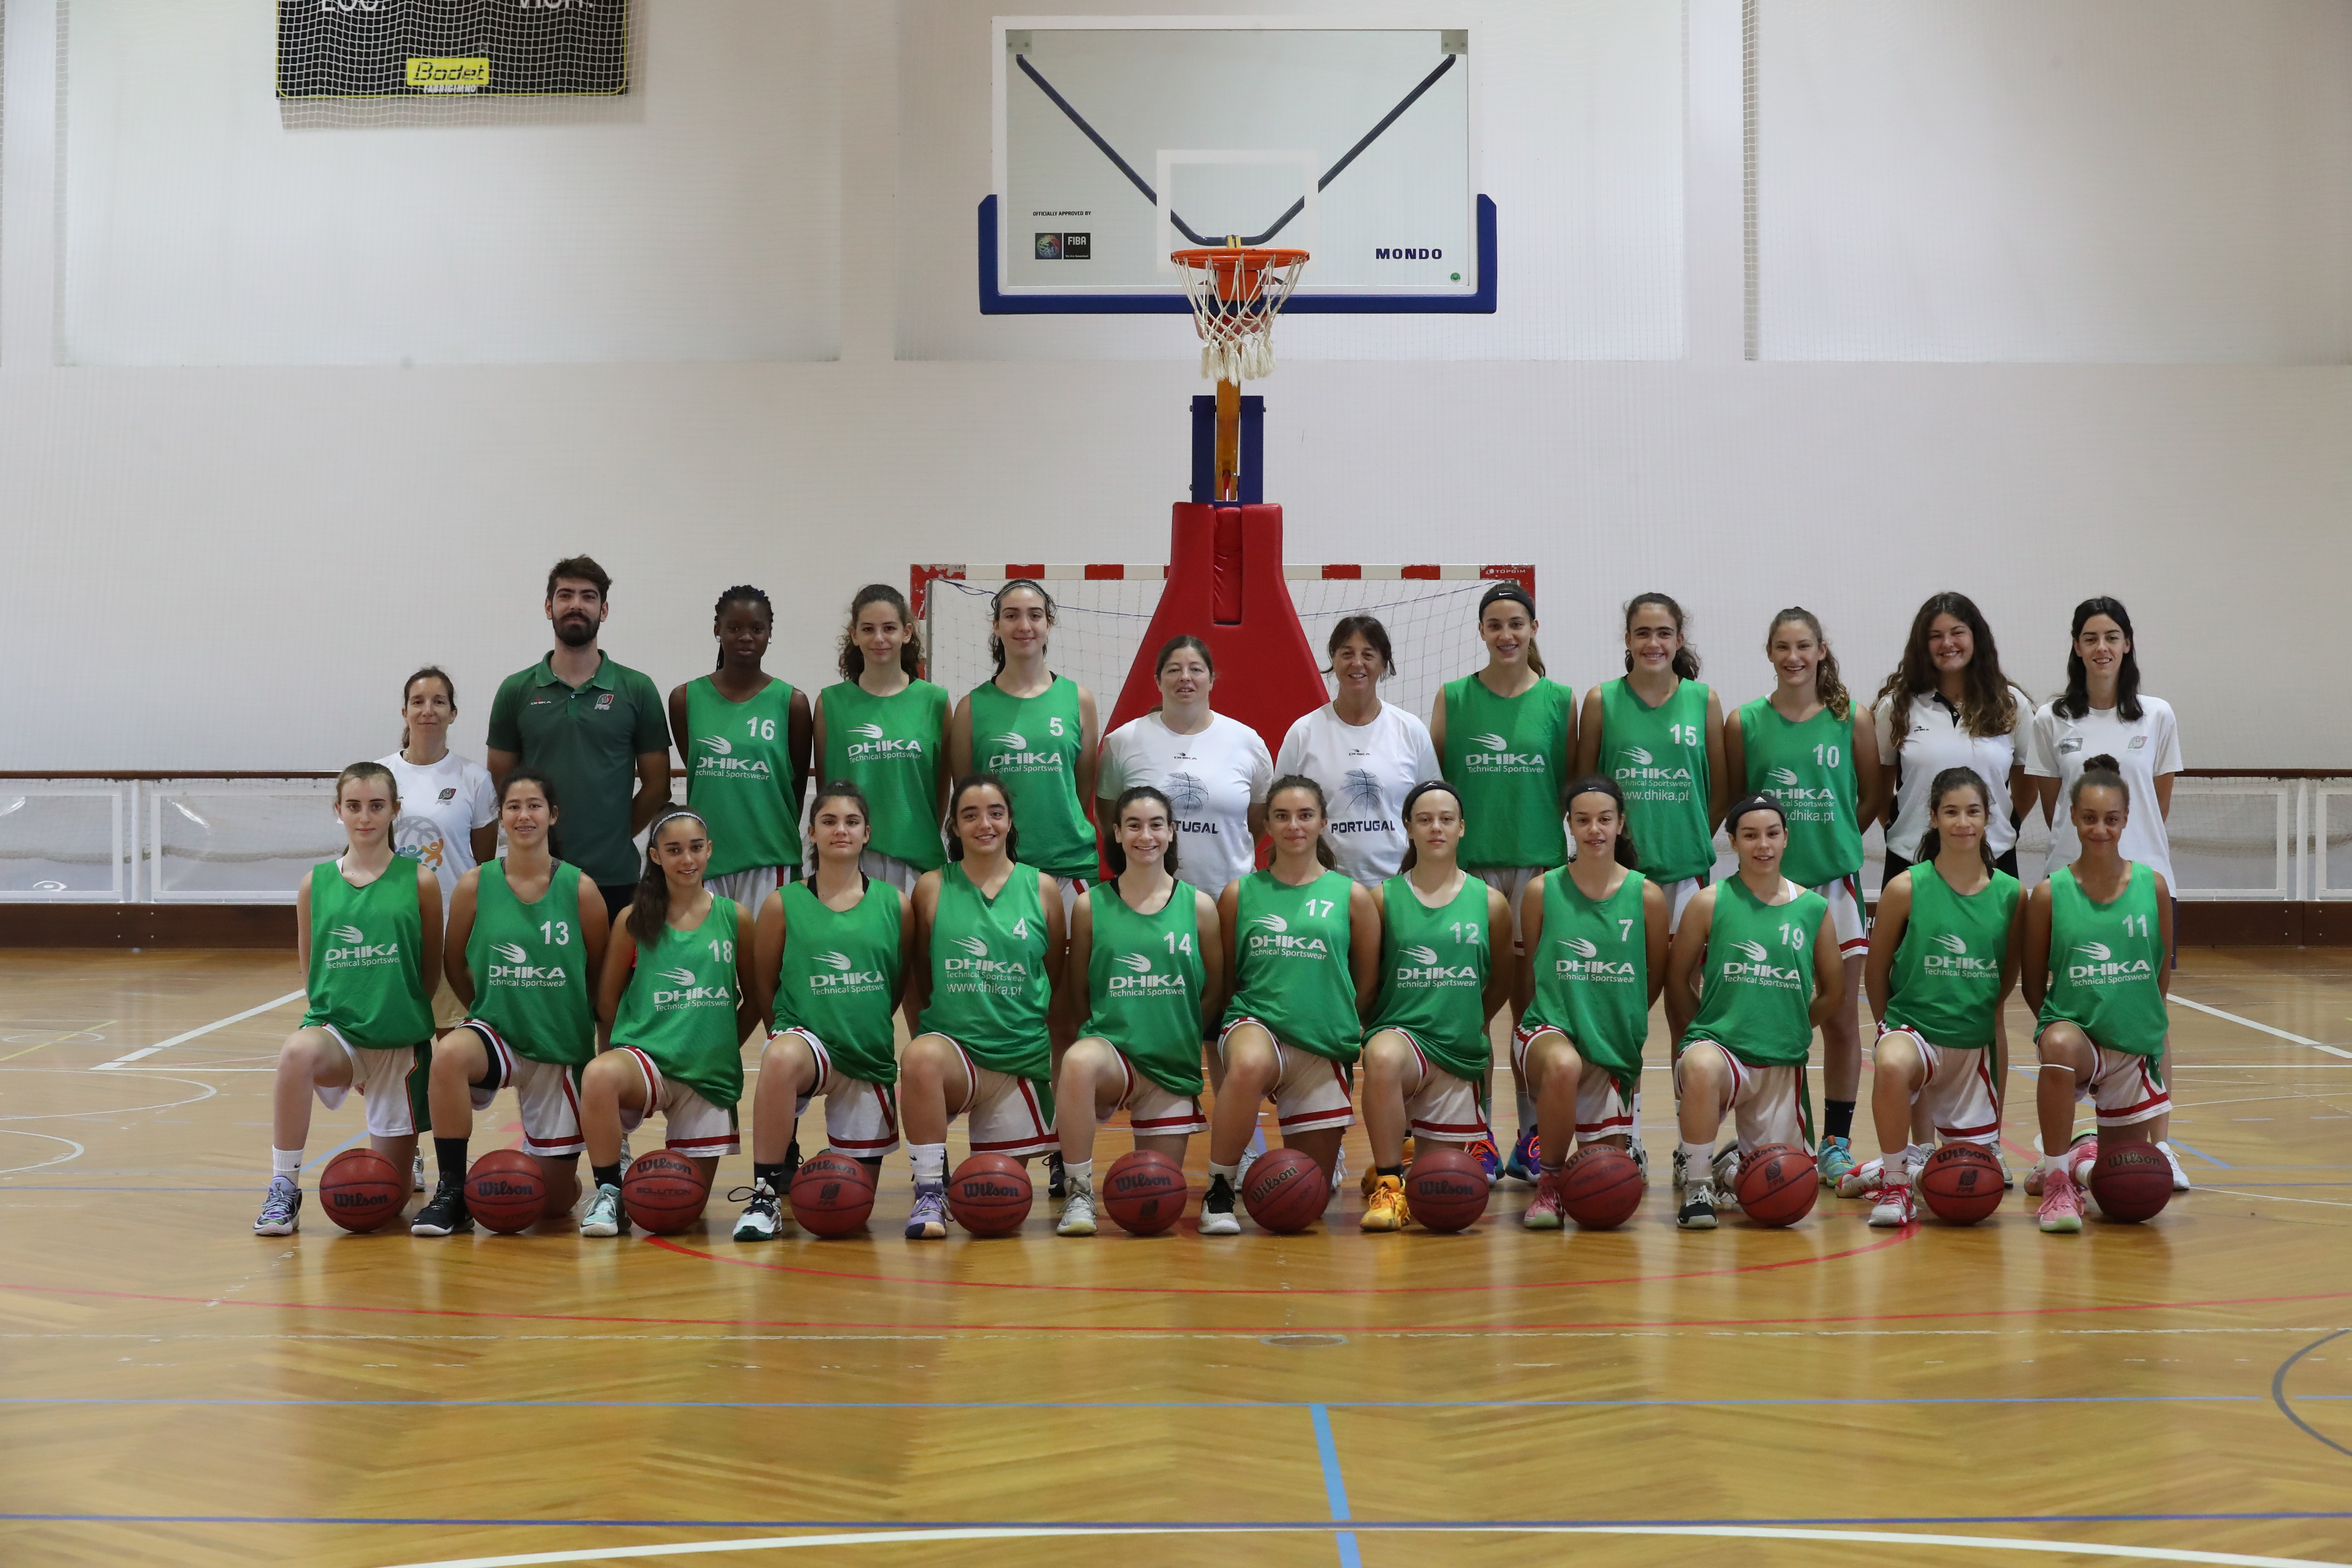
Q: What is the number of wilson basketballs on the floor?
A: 12